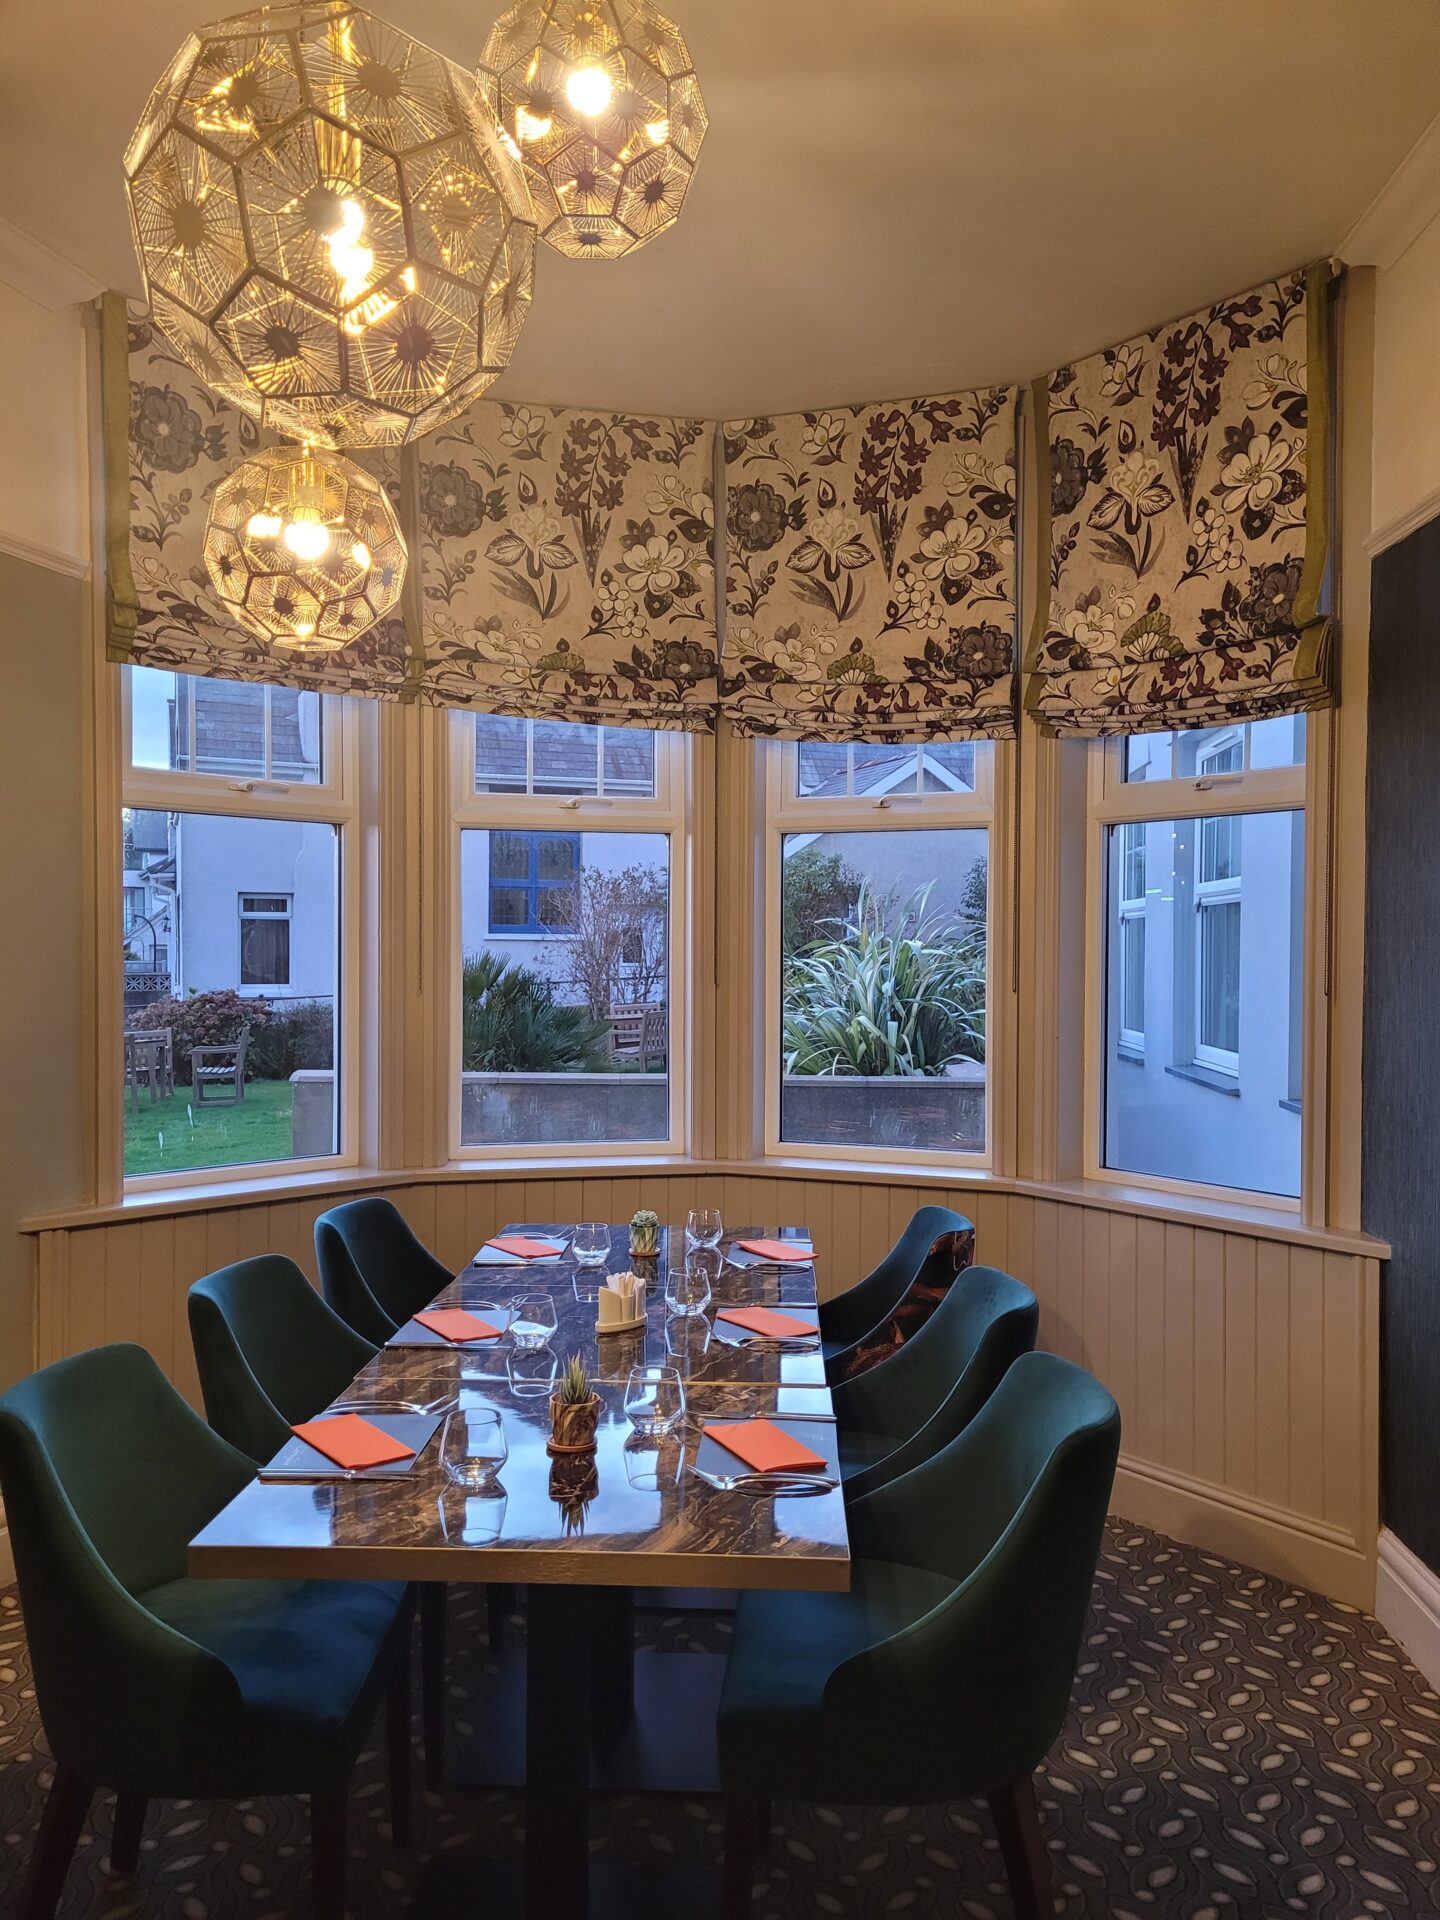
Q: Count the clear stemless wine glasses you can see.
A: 6